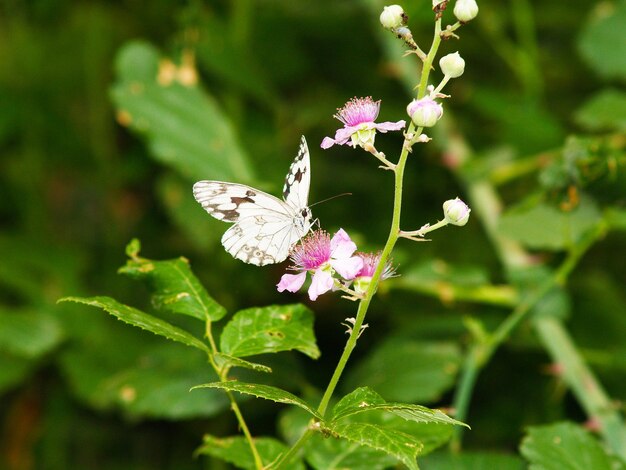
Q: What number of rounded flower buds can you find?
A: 5